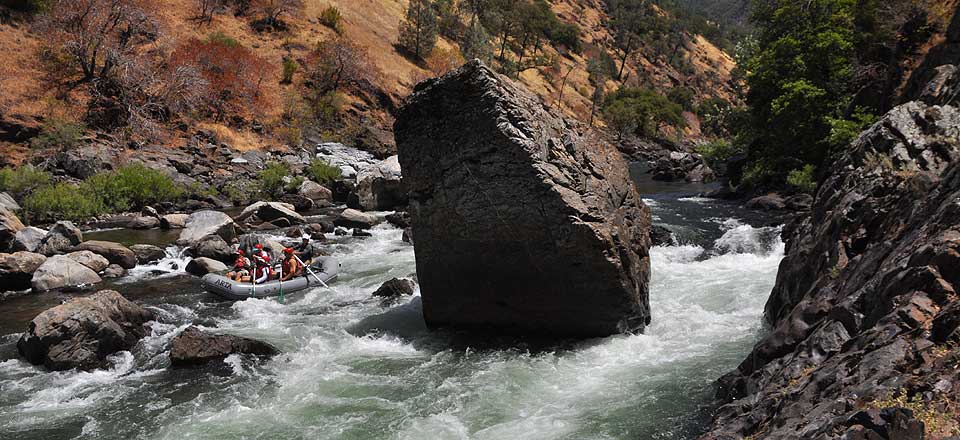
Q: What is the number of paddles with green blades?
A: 2